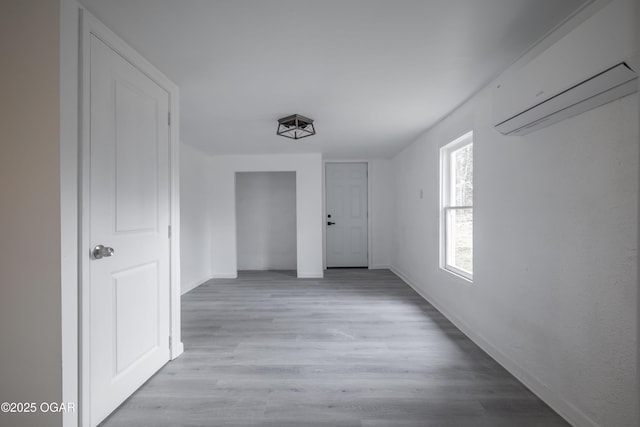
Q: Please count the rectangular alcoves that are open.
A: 1